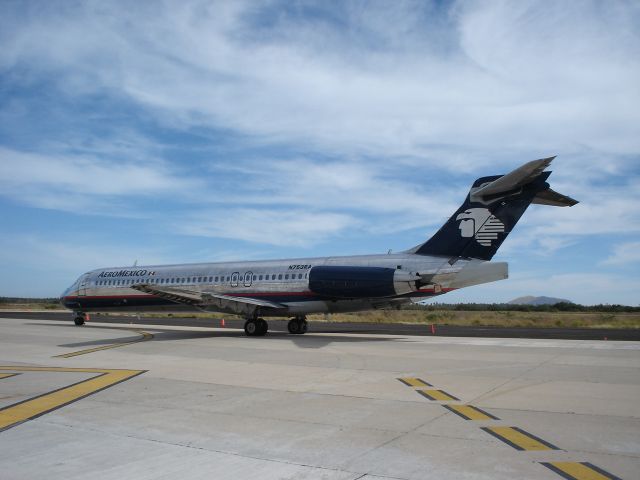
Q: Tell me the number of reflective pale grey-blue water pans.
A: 0